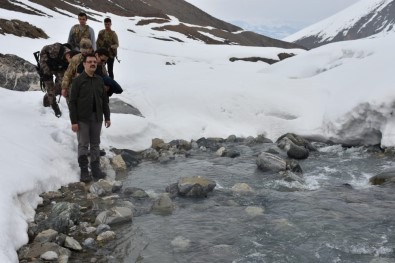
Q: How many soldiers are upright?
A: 2